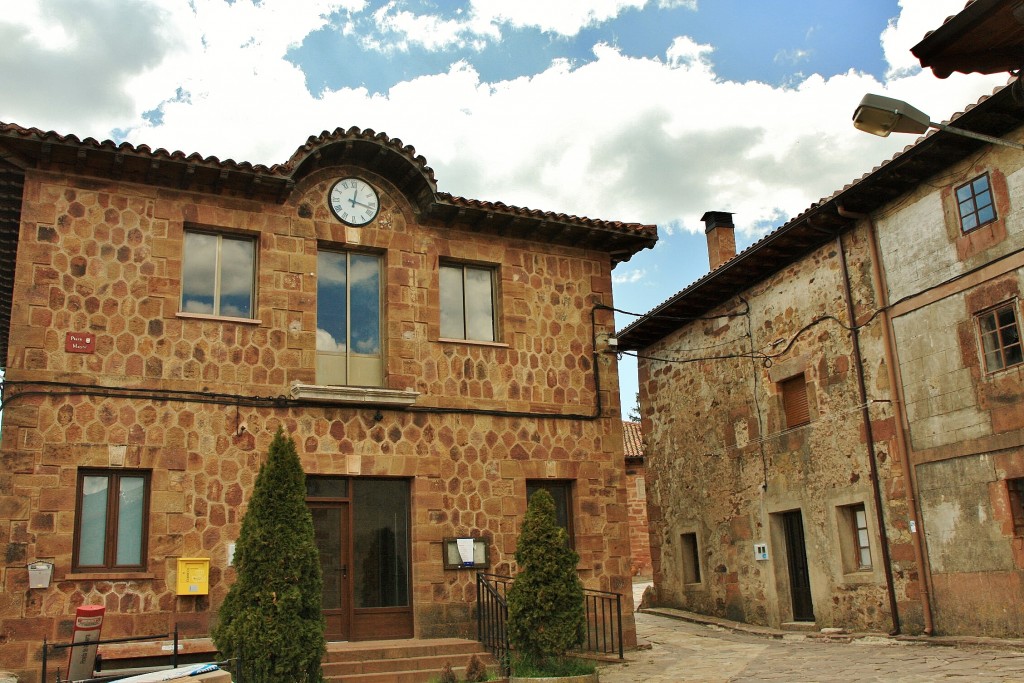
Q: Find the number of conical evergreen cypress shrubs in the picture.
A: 2